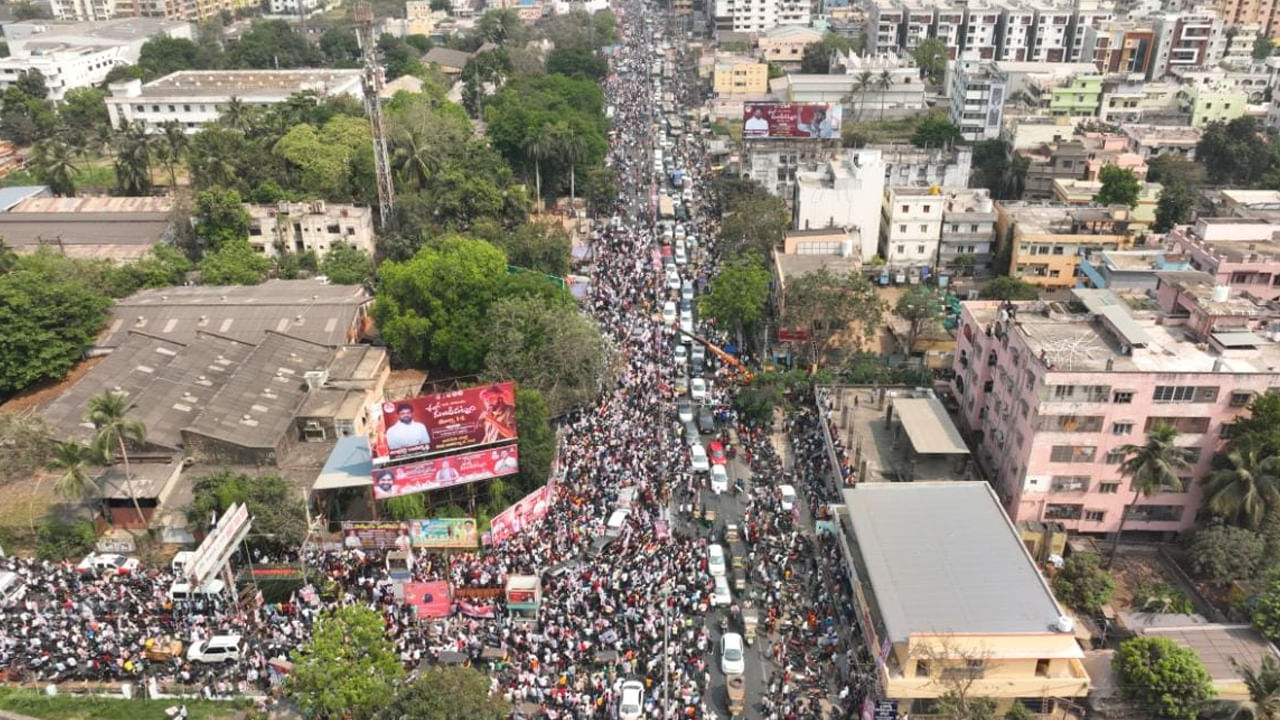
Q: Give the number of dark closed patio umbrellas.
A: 0